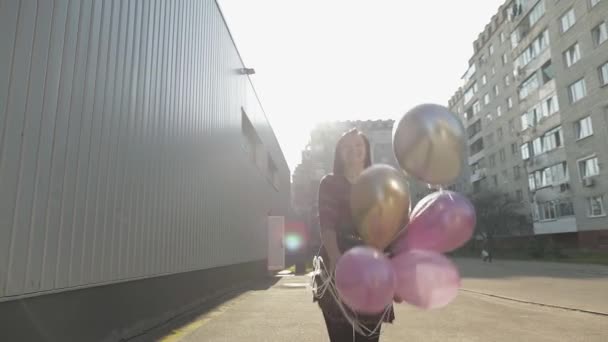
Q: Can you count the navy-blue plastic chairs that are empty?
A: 0